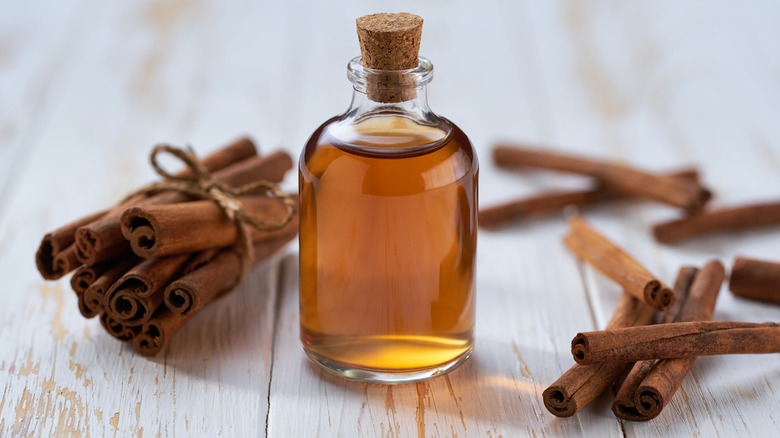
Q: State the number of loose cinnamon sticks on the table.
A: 8